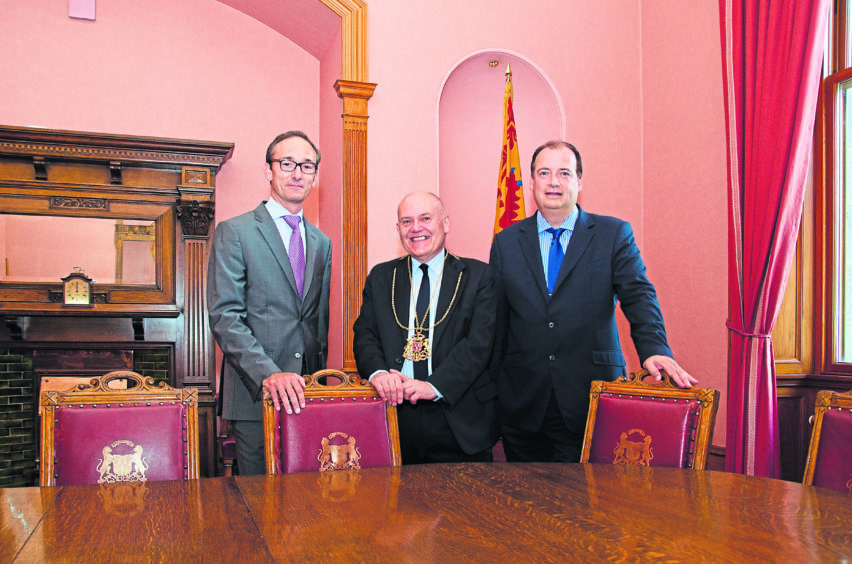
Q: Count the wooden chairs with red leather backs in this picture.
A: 4